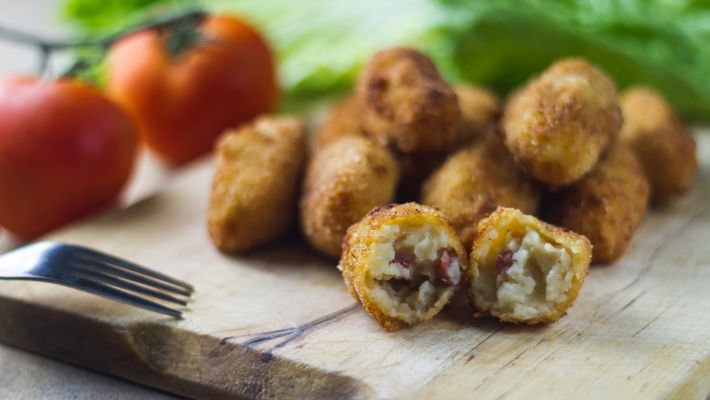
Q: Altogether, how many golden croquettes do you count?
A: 11